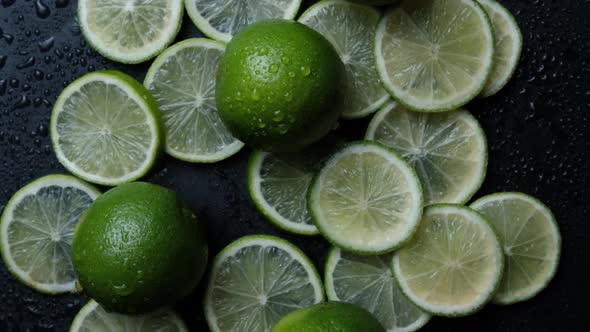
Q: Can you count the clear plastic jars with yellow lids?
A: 0